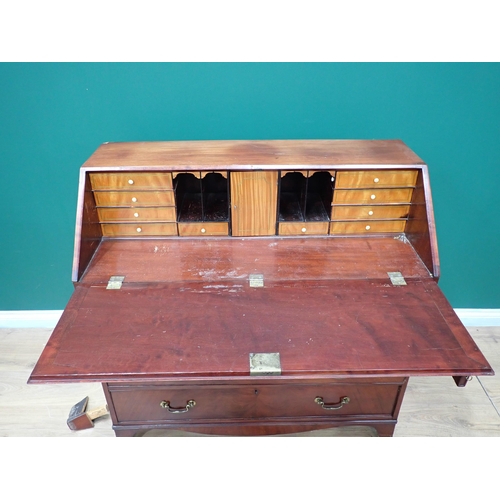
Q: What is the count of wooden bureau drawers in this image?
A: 11